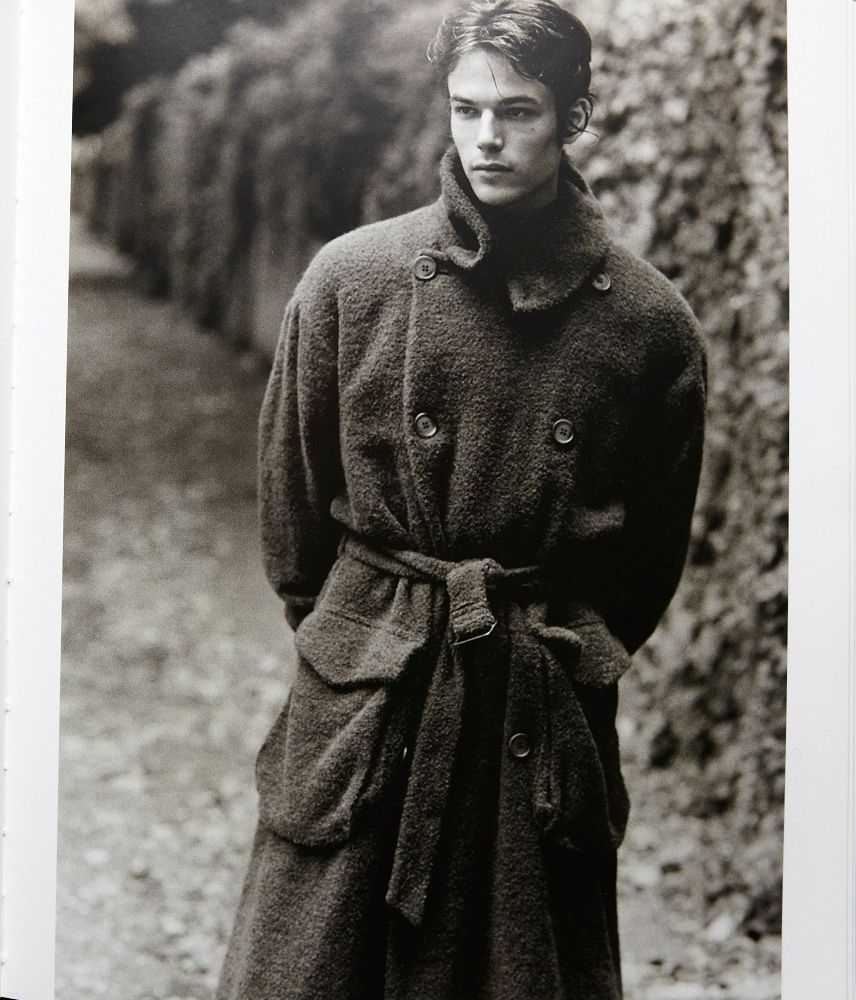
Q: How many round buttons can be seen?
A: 5